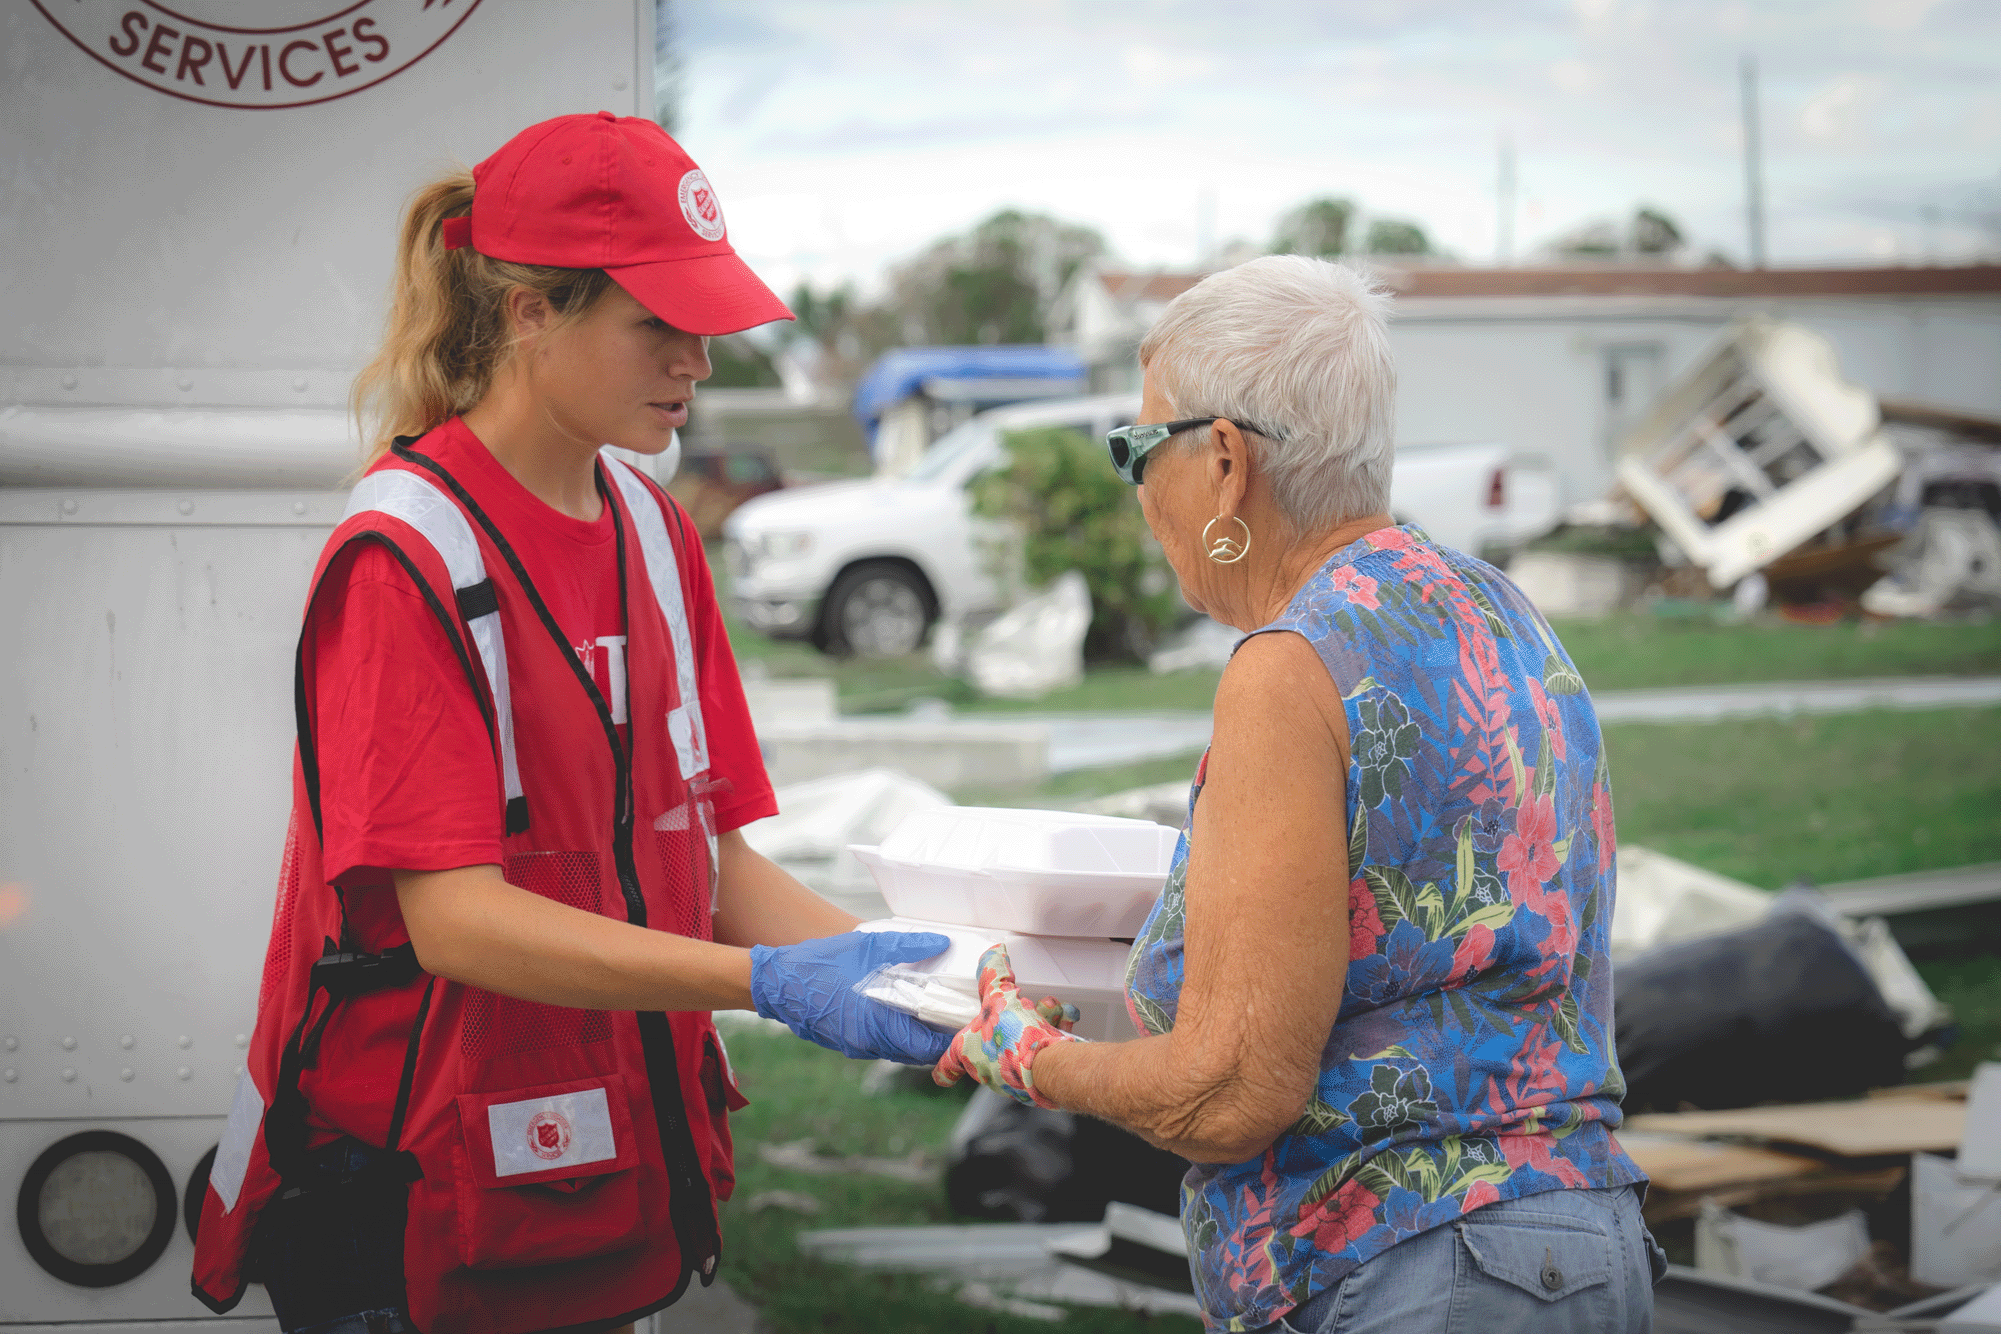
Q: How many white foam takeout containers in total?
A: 2